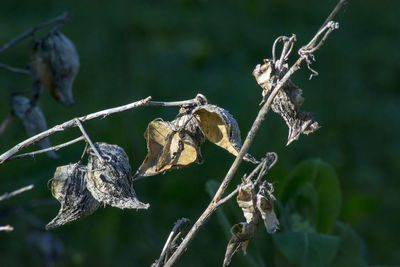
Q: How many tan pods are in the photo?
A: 2